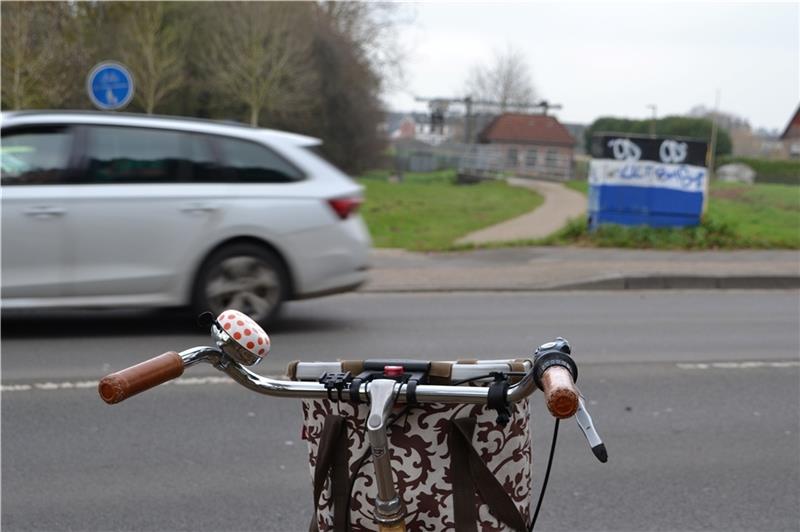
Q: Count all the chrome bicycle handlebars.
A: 1